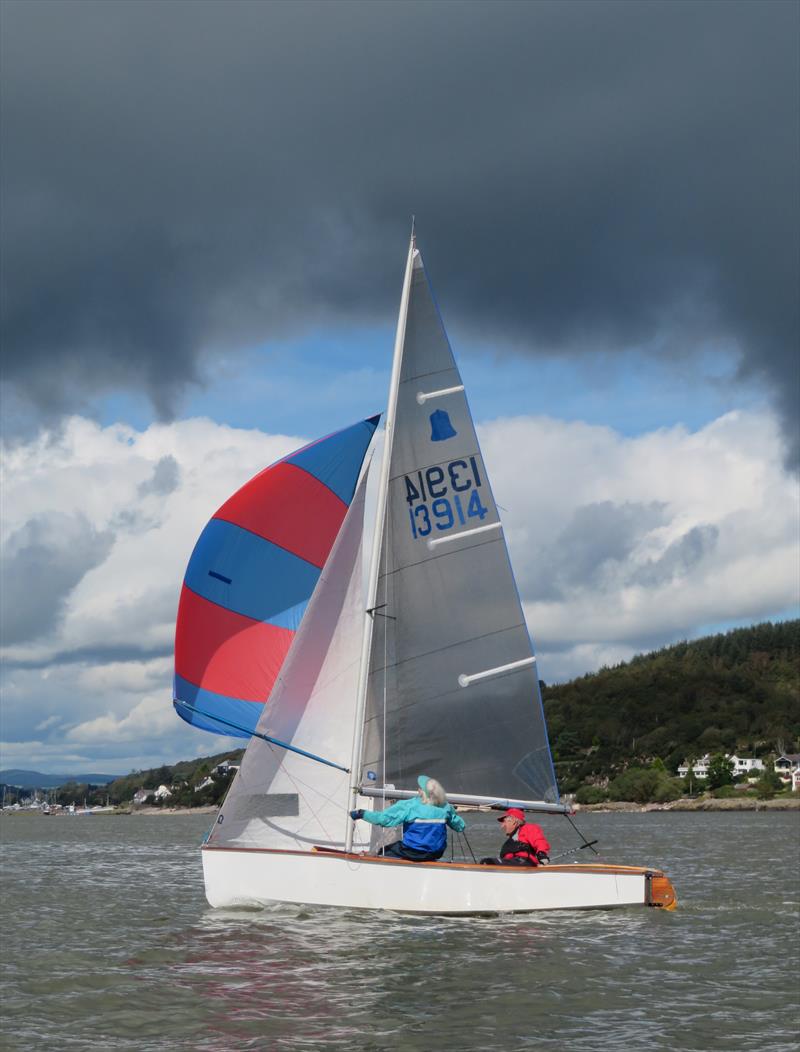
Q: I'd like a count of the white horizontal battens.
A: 3